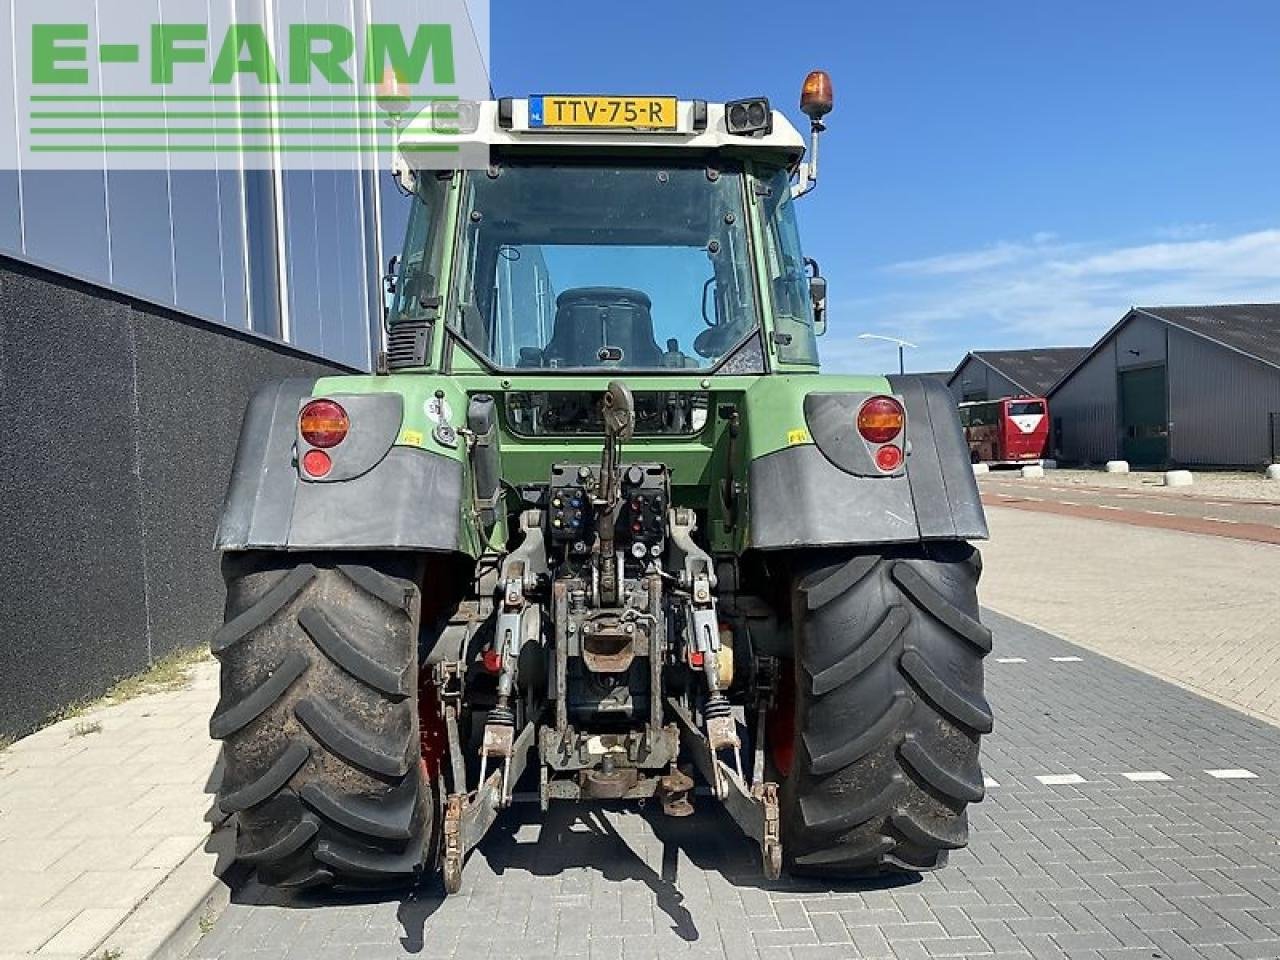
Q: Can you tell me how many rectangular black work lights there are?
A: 2